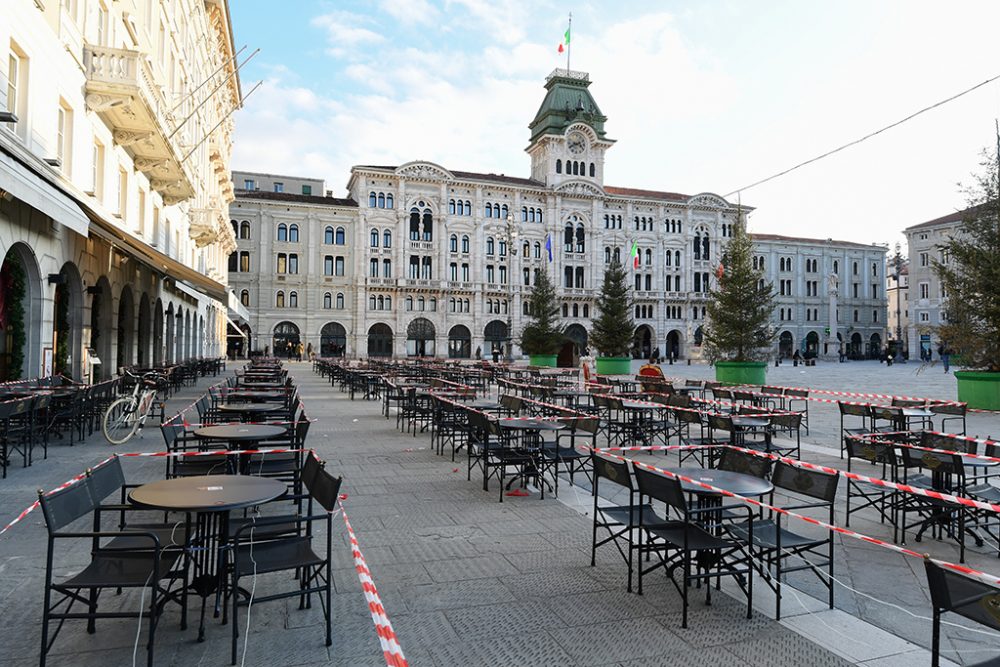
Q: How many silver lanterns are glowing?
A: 0